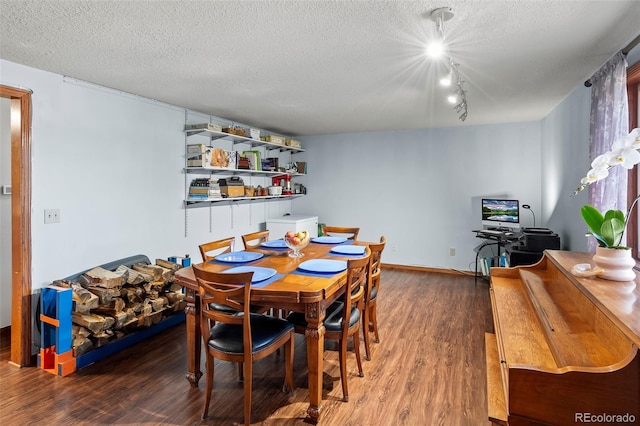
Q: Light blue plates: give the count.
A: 6